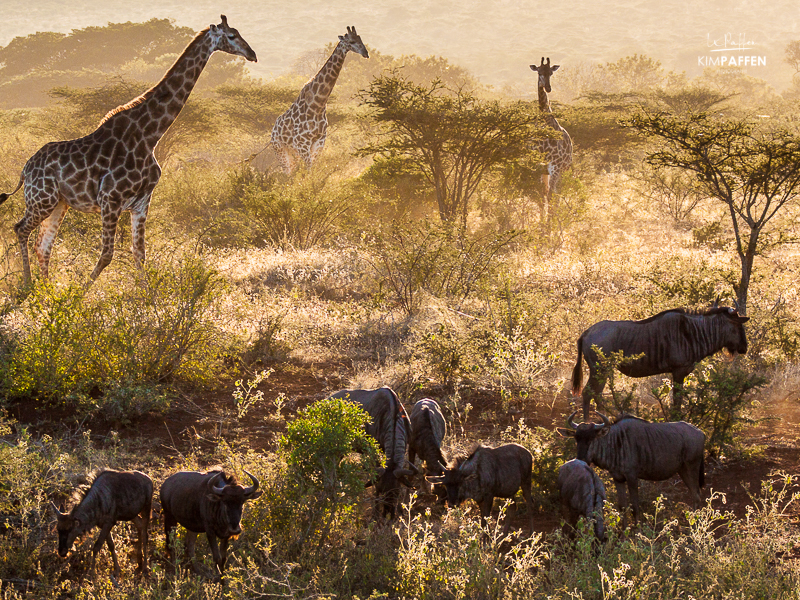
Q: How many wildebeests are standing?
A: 8